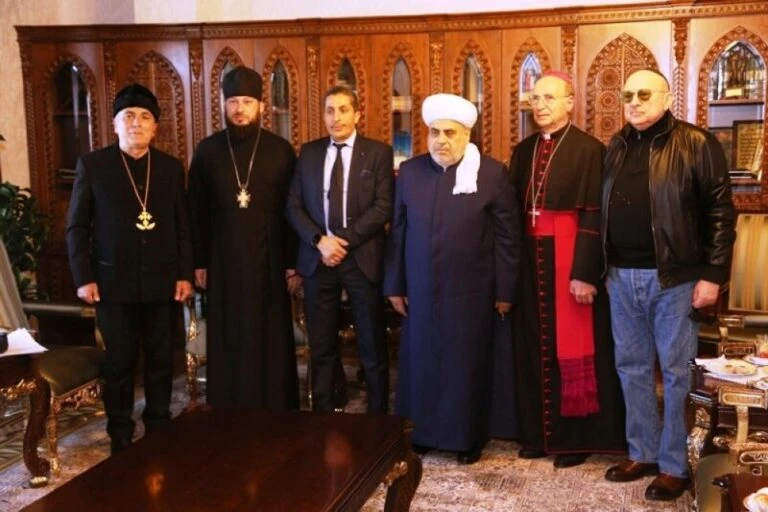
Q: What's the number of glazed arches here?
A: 8